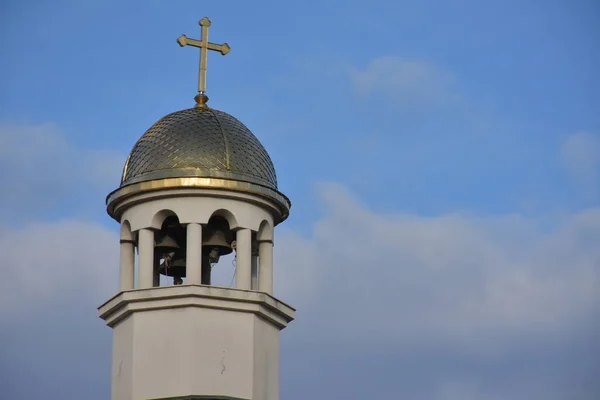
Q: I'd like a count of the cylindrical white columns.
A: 5